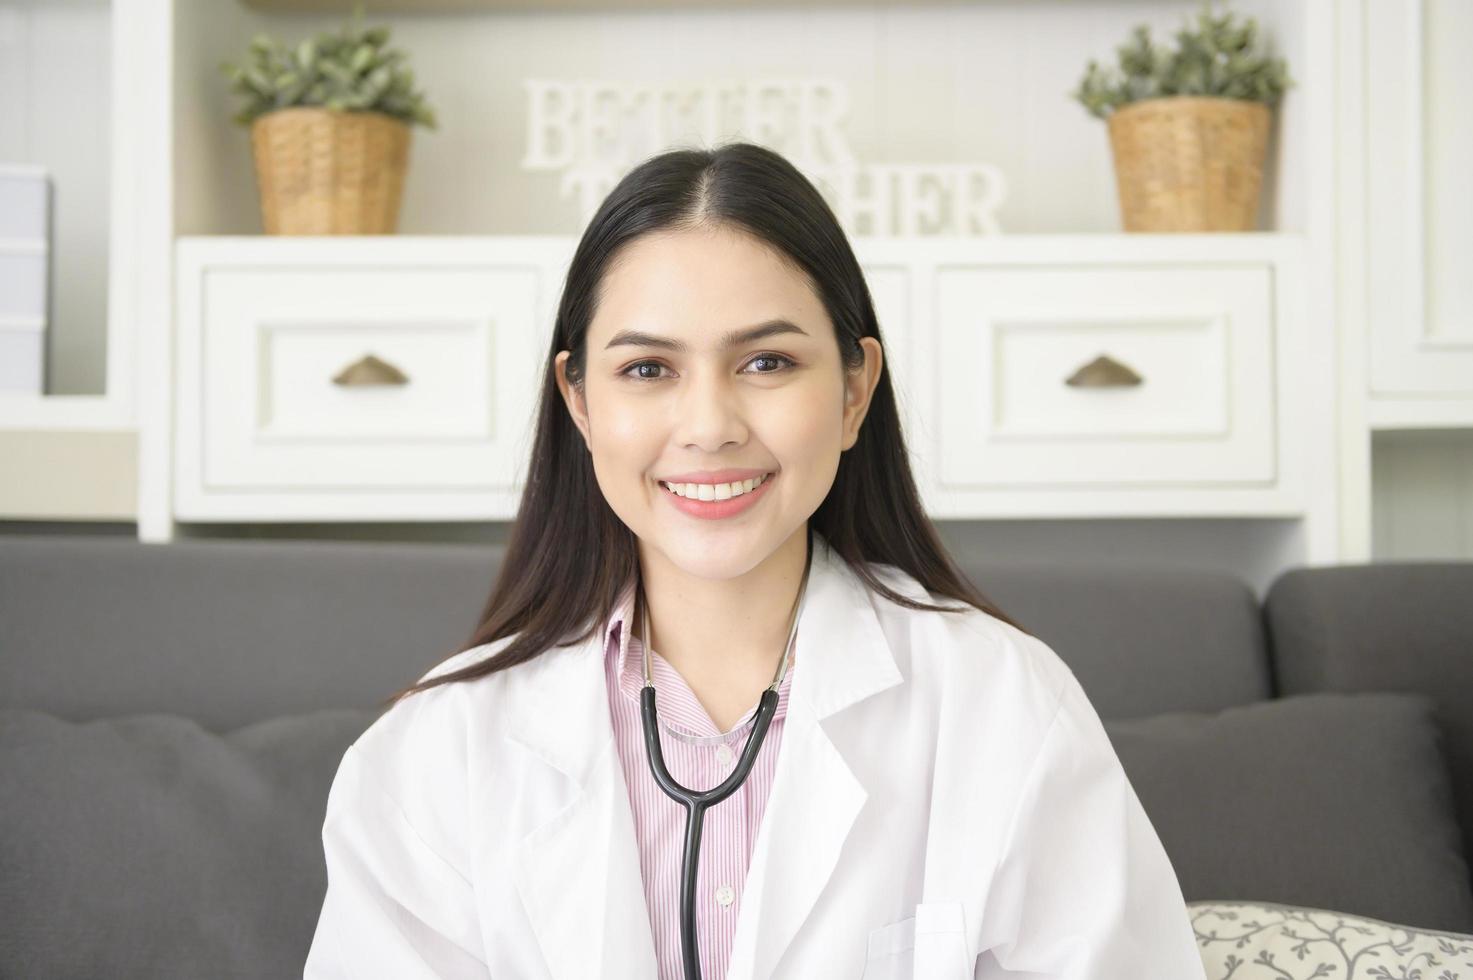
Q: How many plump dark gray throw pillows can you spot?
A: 2